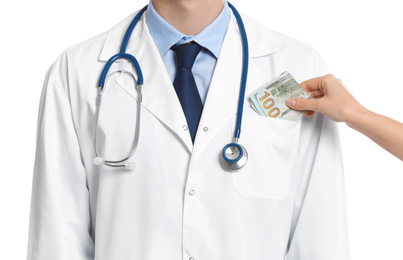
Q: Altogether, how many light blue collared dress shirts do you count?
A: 1